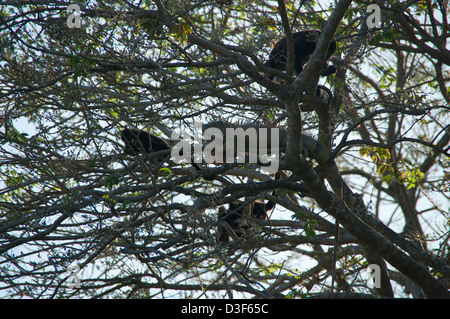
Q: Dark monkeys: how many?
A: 3